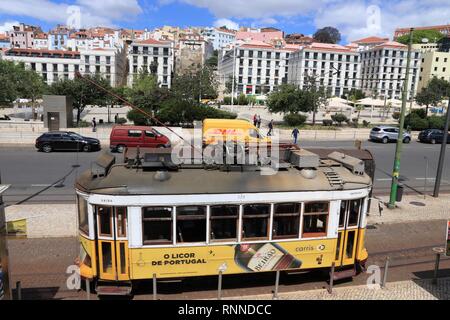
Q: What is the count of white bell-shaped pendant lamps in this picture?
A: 0